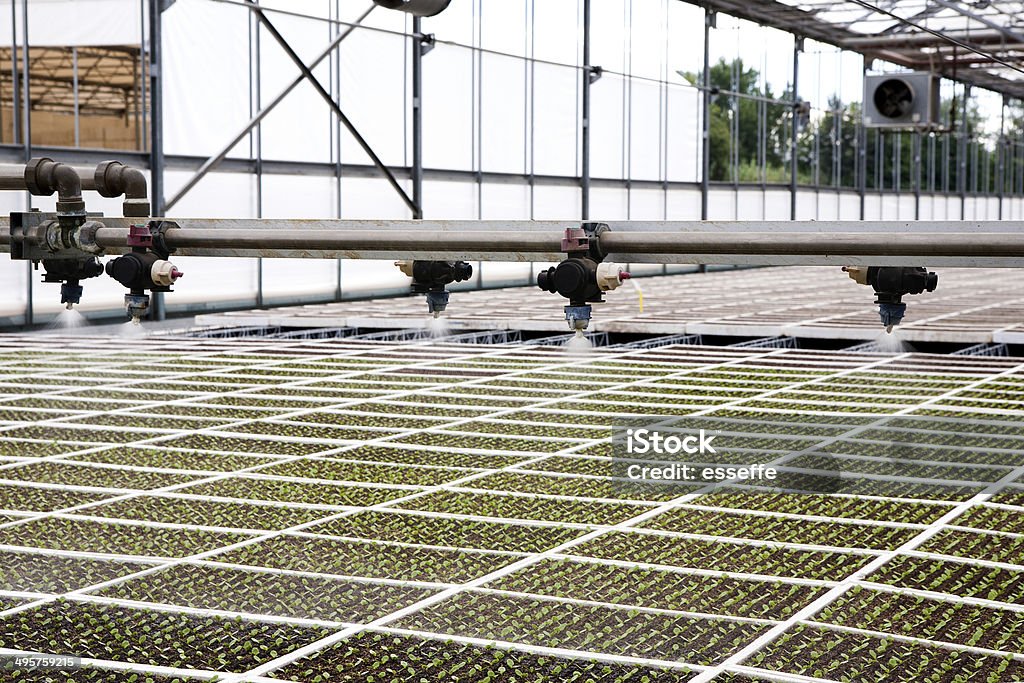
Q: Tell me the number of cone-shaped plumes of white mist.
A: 5